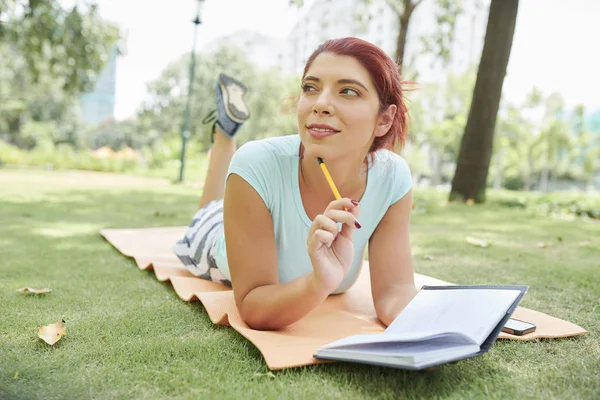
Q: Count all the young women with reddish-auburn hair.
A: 1